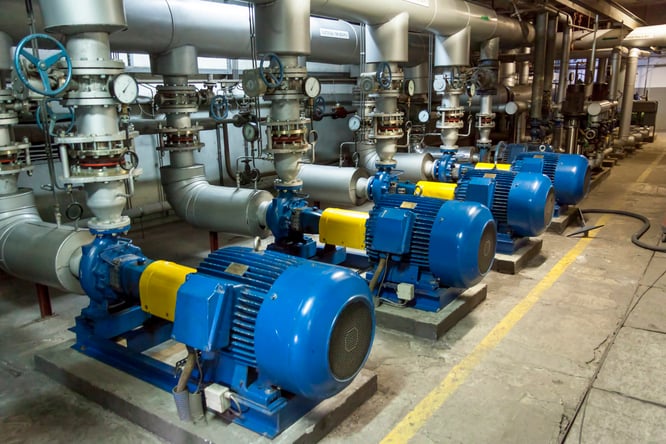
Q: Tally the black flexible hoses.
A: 1